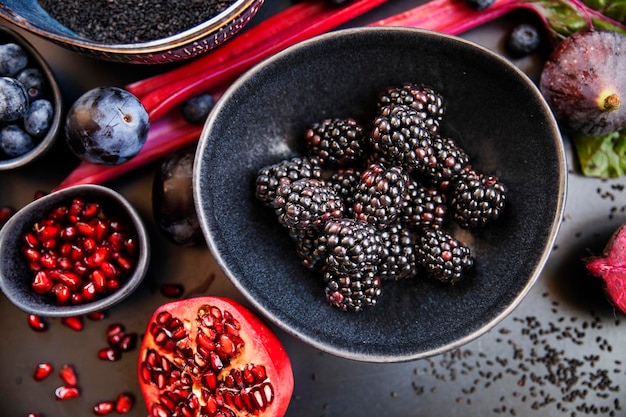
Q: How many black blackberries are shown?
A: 15